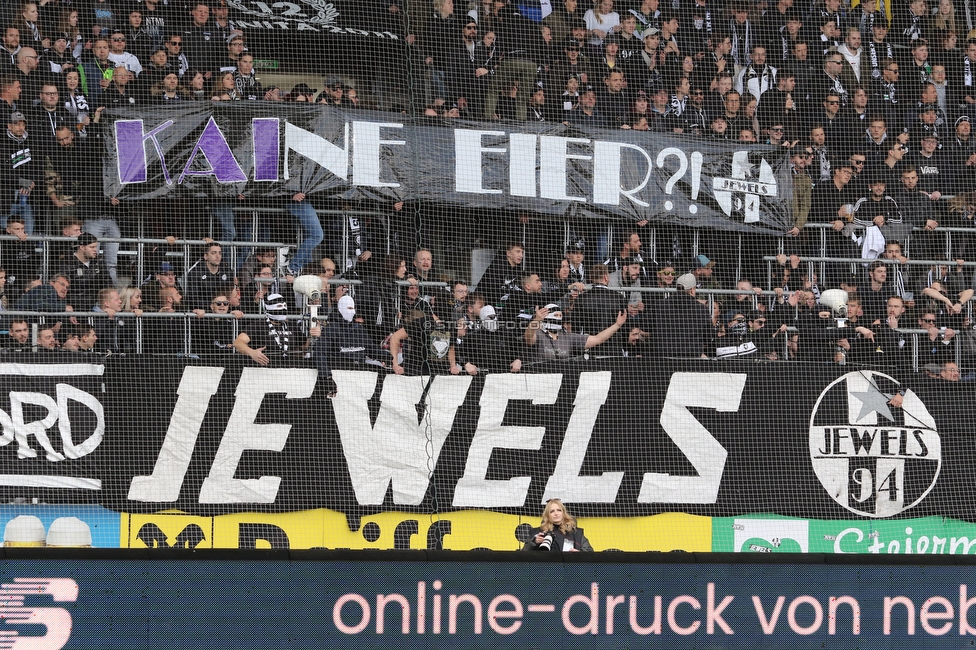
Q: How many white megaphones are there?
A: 2